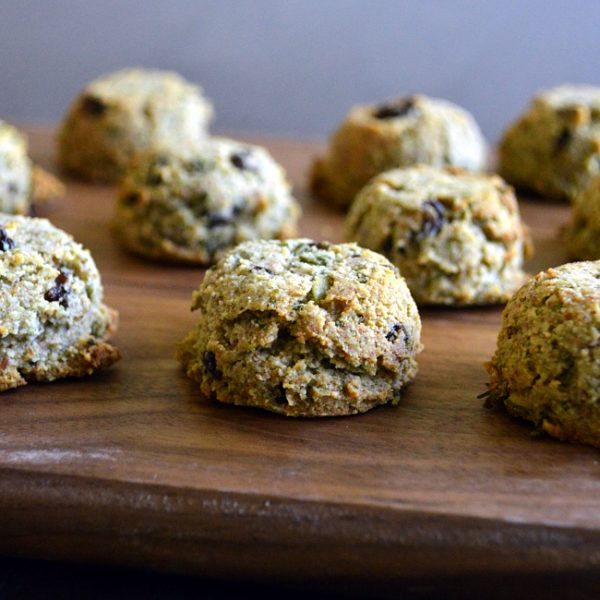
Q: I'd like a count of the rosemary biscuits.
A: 10